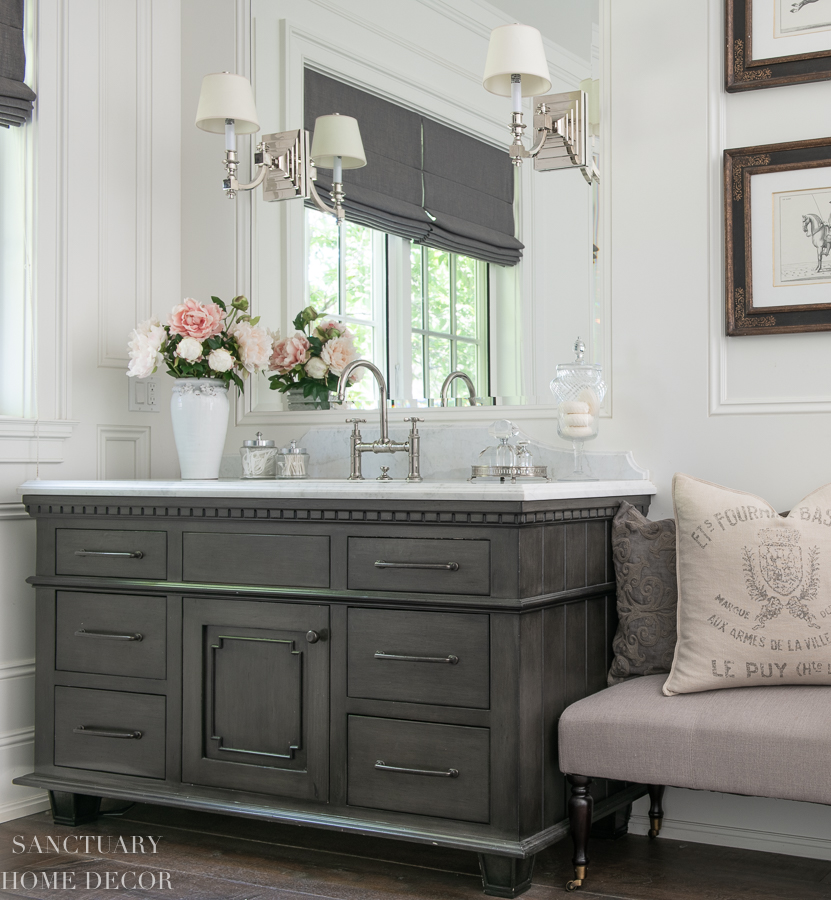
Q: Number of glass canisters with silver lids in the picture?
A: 2